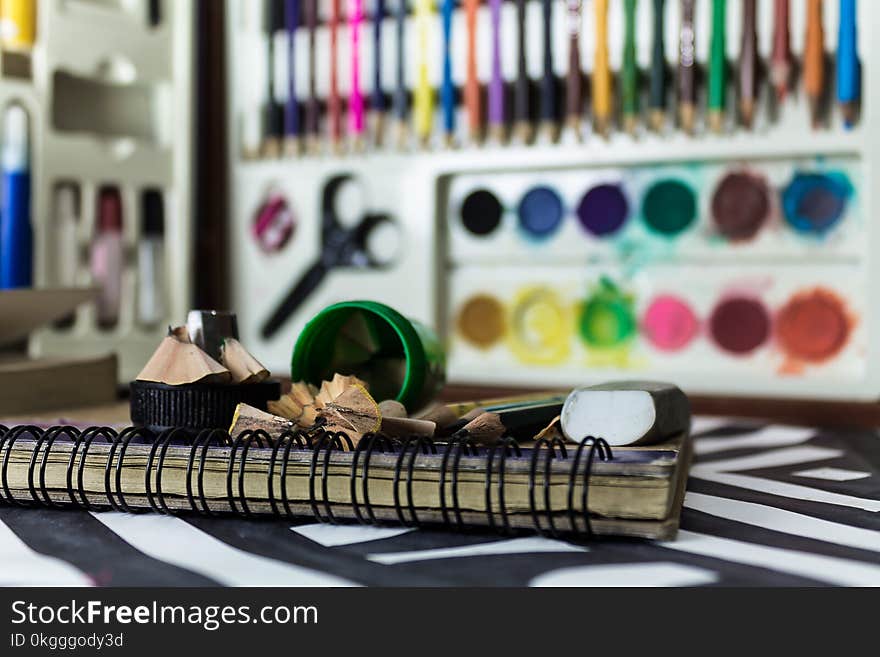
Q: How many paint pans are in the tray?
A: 12